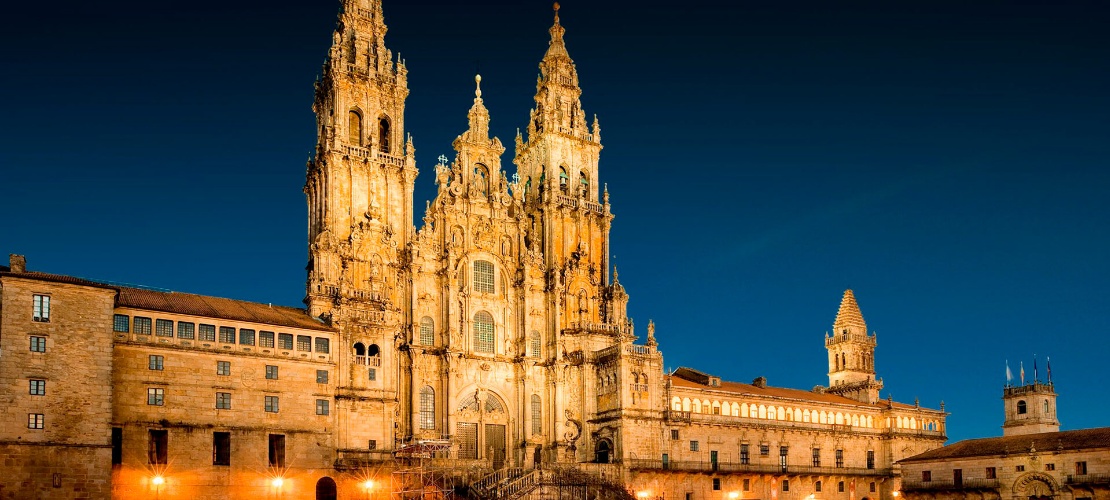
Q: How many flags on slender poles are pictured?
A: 4